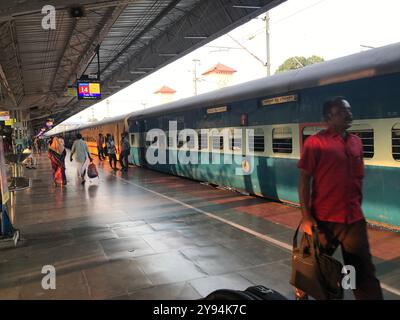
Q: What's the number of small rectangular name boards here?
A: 2